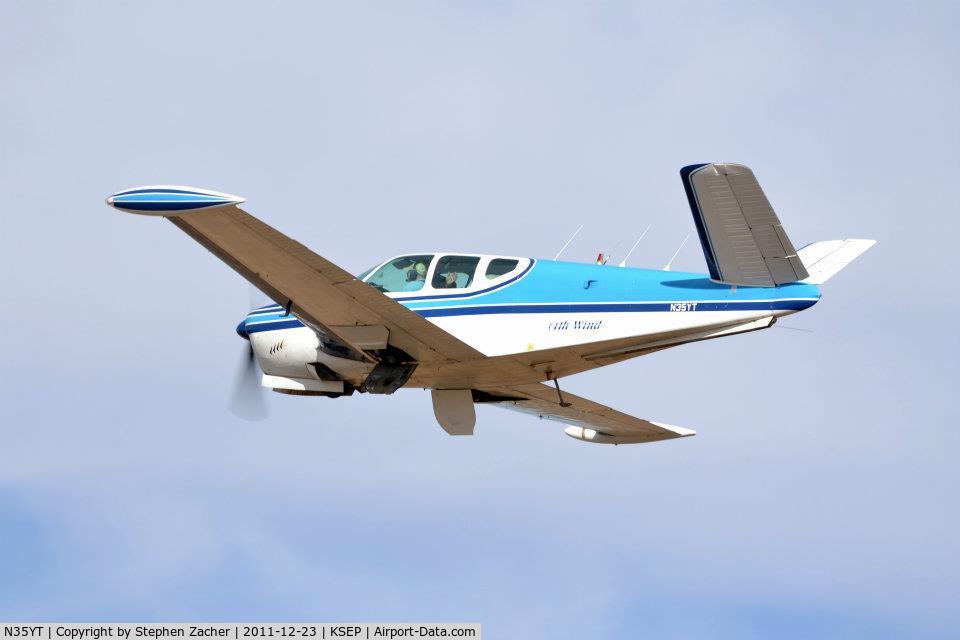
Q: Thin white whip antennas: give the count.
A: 3